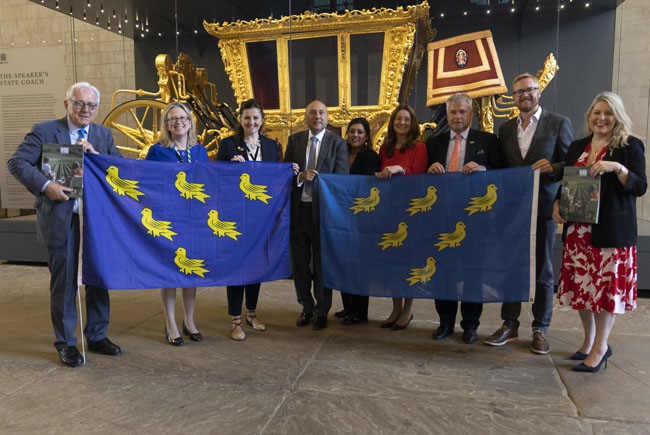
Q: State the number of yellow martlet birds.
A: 12